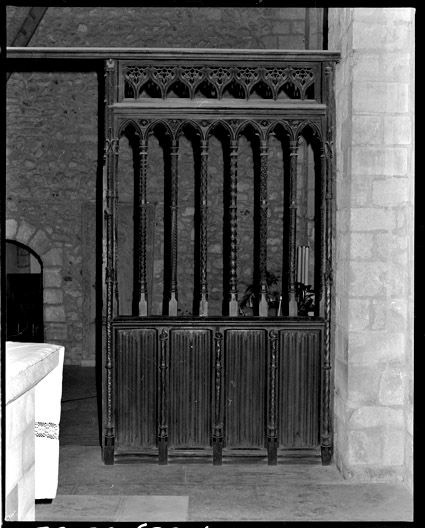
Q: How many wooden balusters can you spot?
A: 6